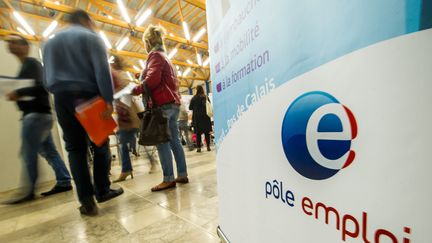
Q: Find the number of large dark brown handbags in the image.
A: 1